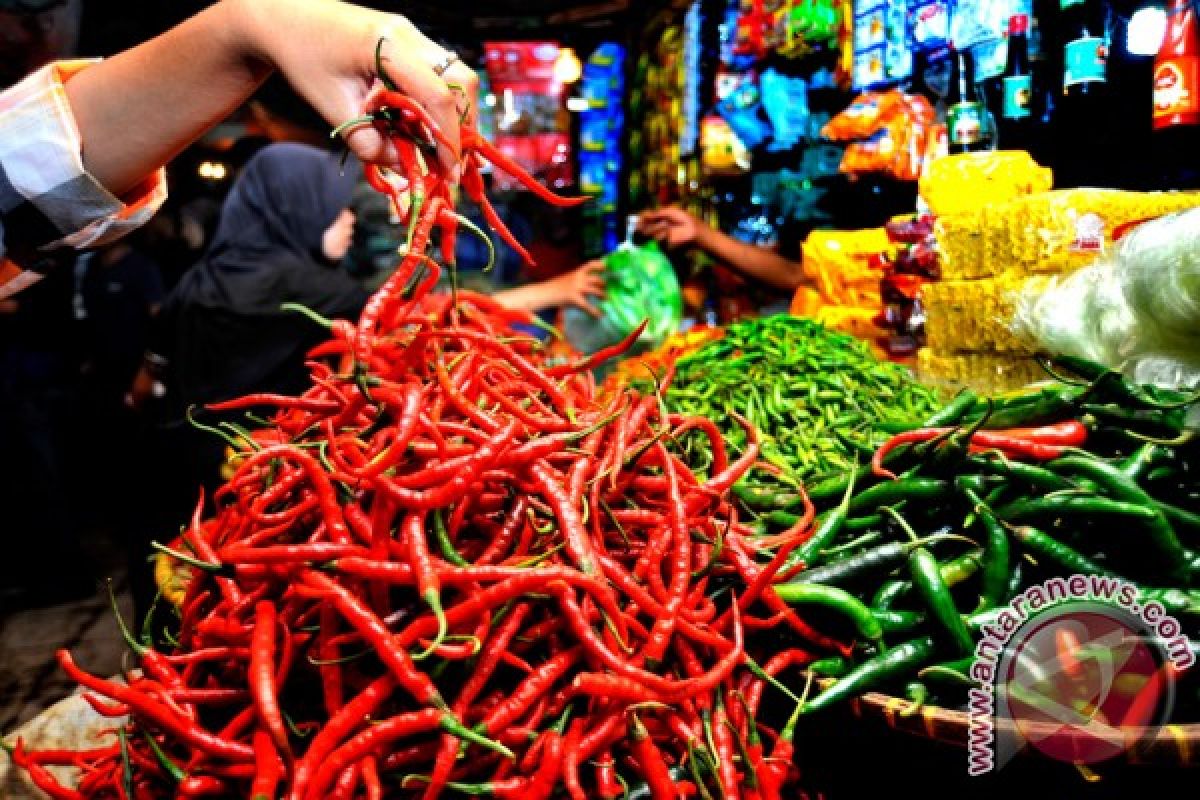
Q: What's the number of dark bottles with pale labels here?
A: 3